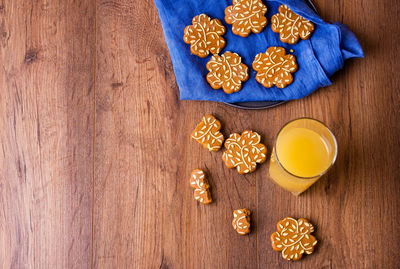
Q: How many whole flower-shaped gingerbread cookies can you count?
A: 7